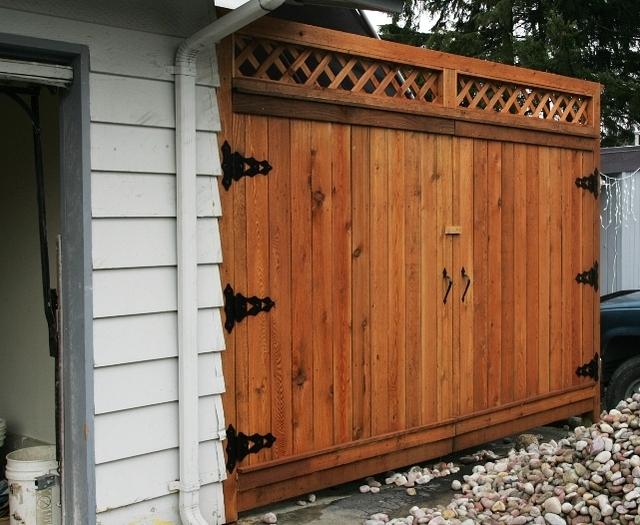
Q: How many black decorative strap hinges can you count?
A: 6